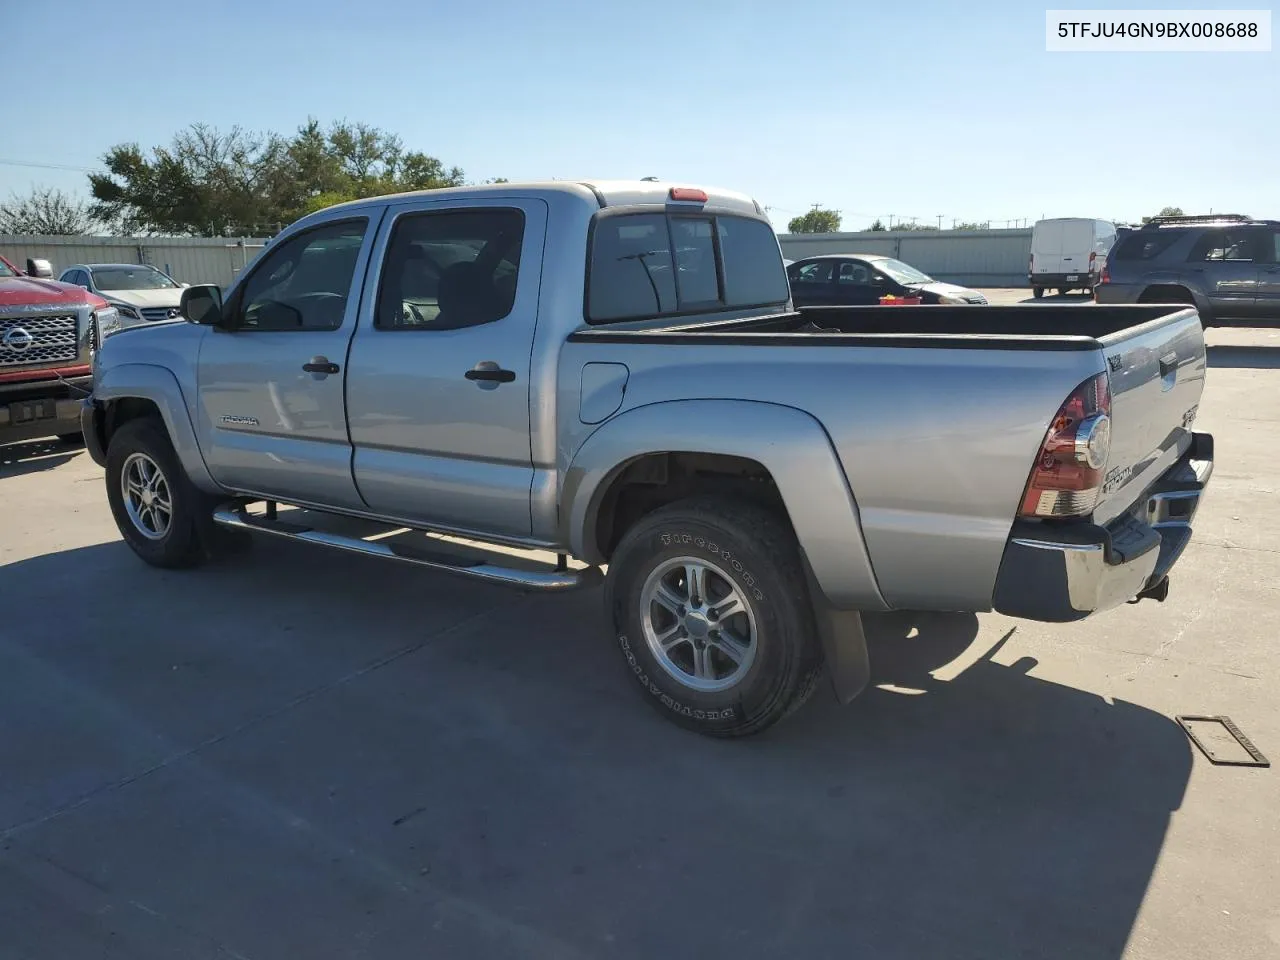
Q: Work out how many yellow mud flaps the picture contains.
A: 0